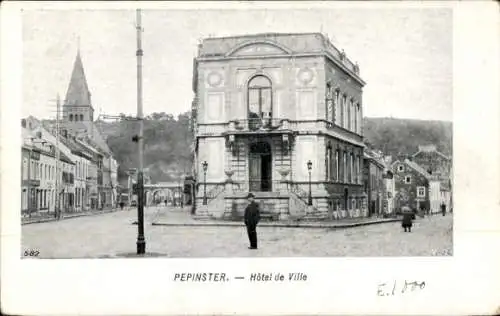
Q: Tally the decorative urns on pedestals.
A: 2